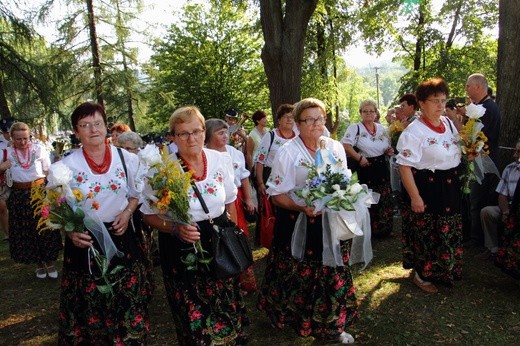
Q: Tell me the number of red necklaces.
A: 7